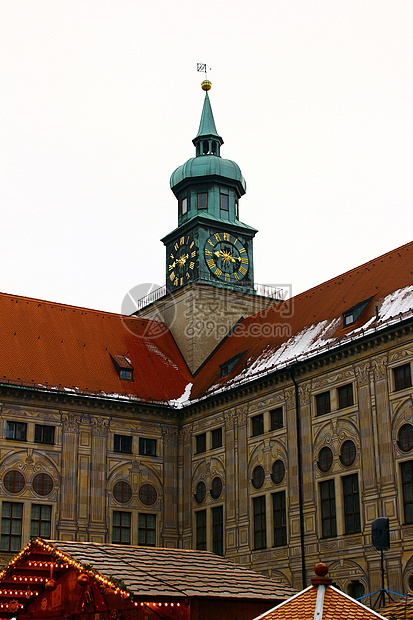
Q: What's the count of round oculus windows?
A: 11